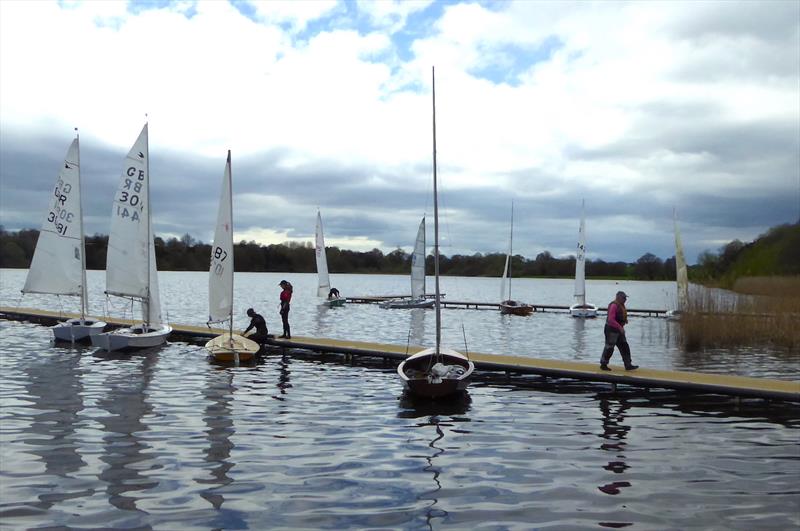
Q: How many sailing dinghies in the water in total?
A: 9